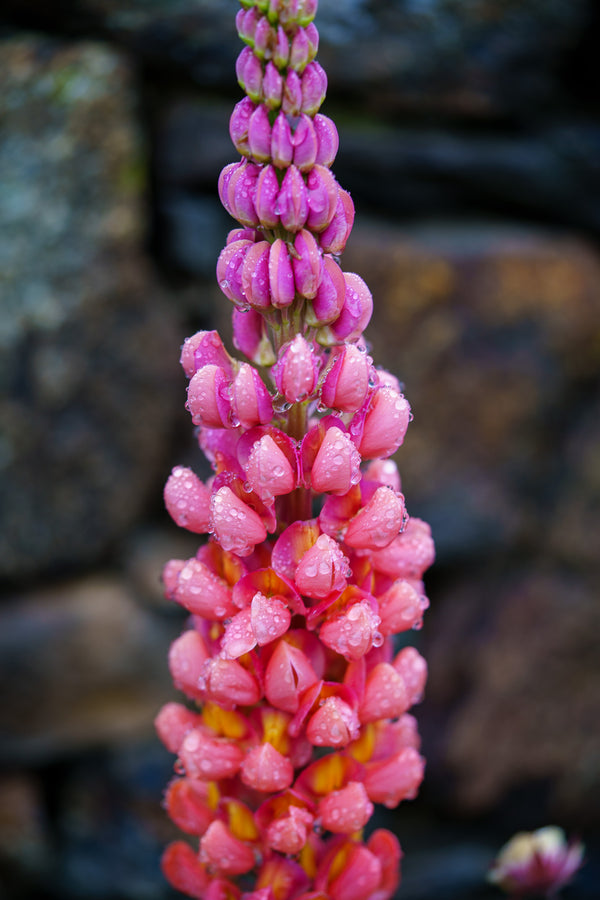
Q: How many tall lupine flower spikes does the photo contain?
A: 1